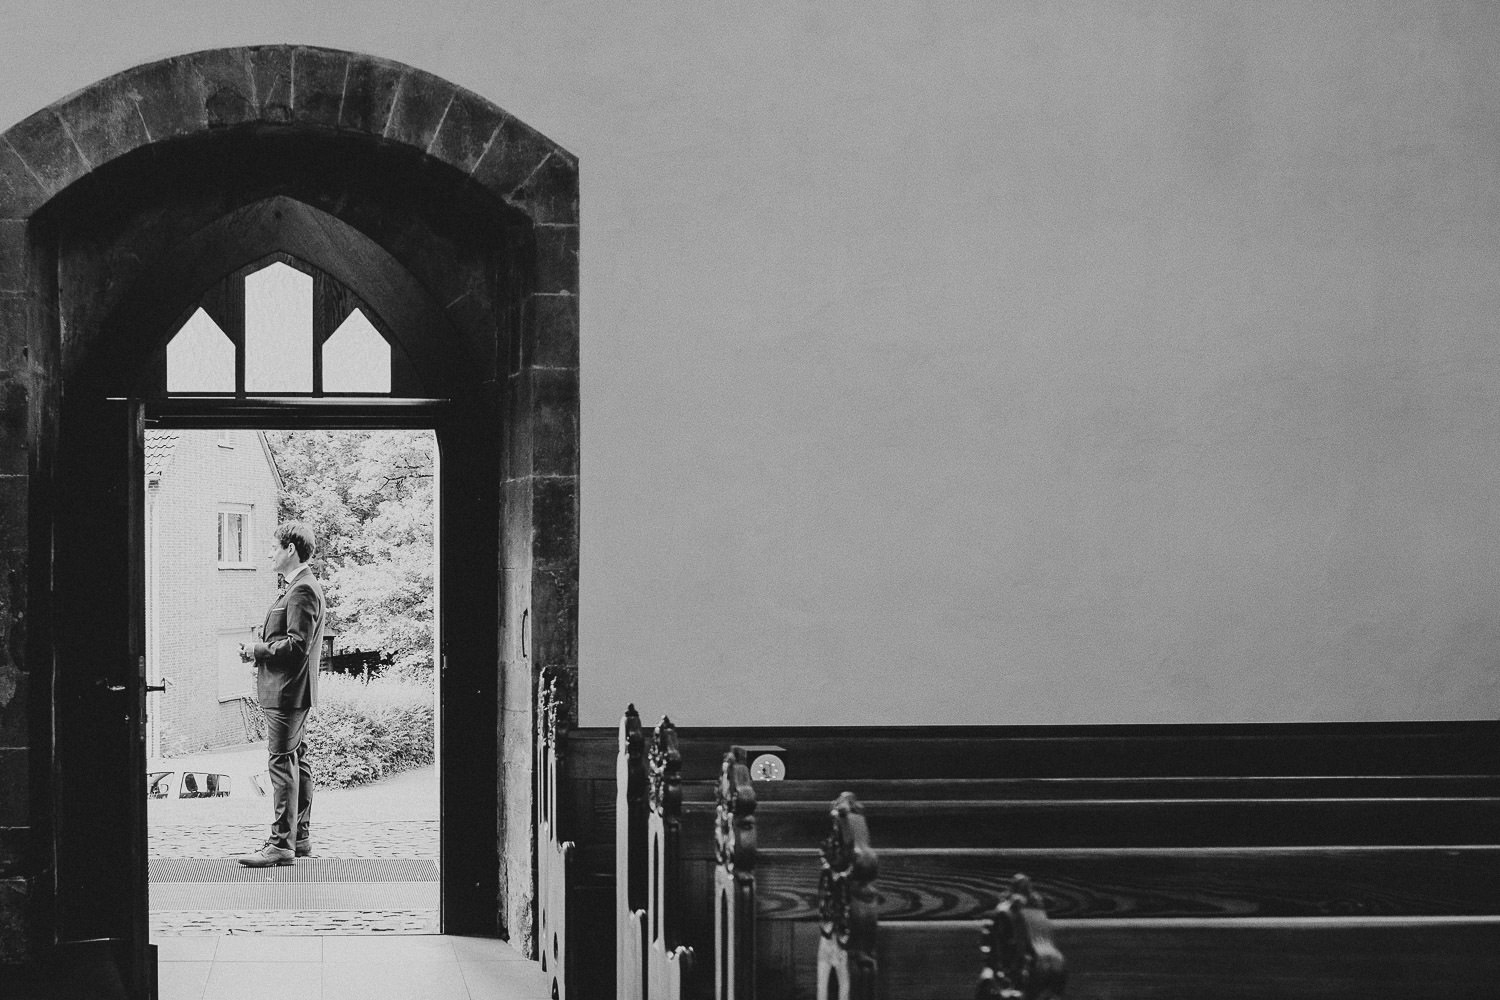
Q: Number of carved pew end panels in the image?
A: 7